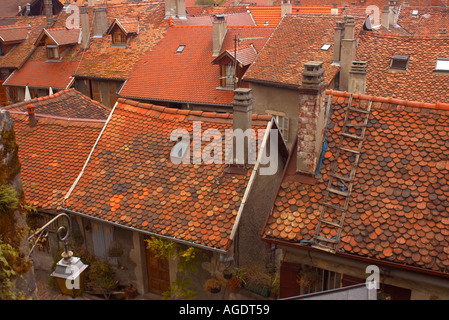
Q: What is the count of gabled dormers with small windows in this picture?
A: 4